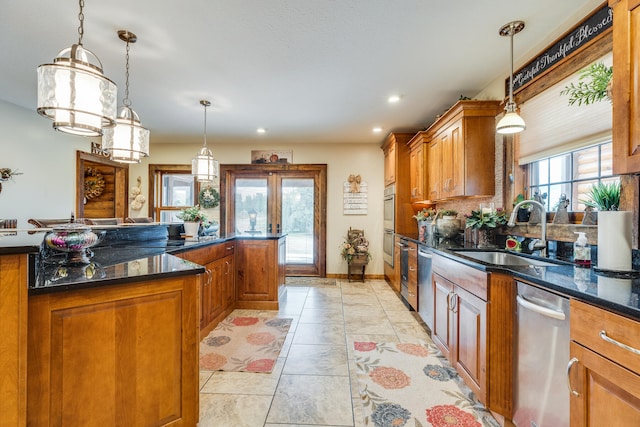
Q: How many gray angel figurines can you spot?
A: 3